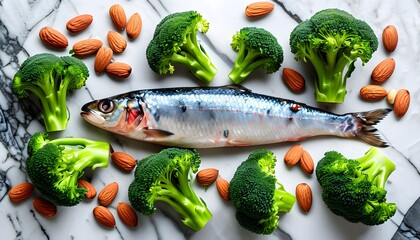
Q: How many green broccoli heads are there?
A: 8